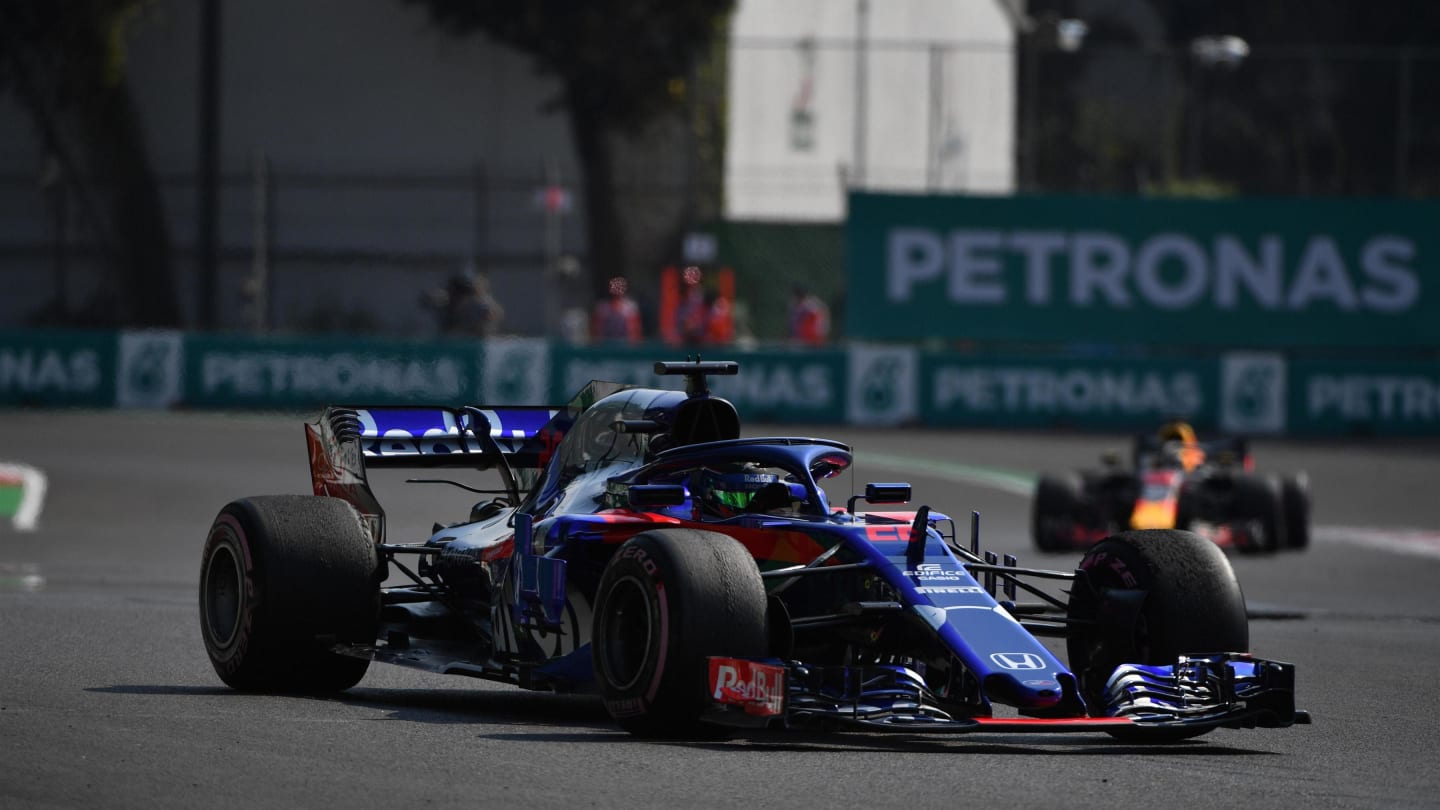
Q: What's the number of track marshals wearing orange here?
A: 4